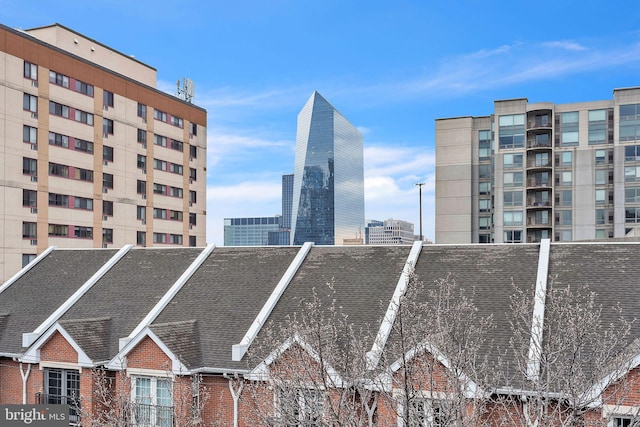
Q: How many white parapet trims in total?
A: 6